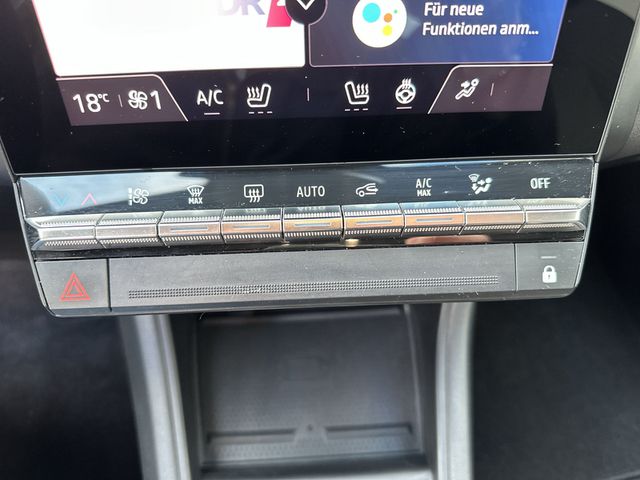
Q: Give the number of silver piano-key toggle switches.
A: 9